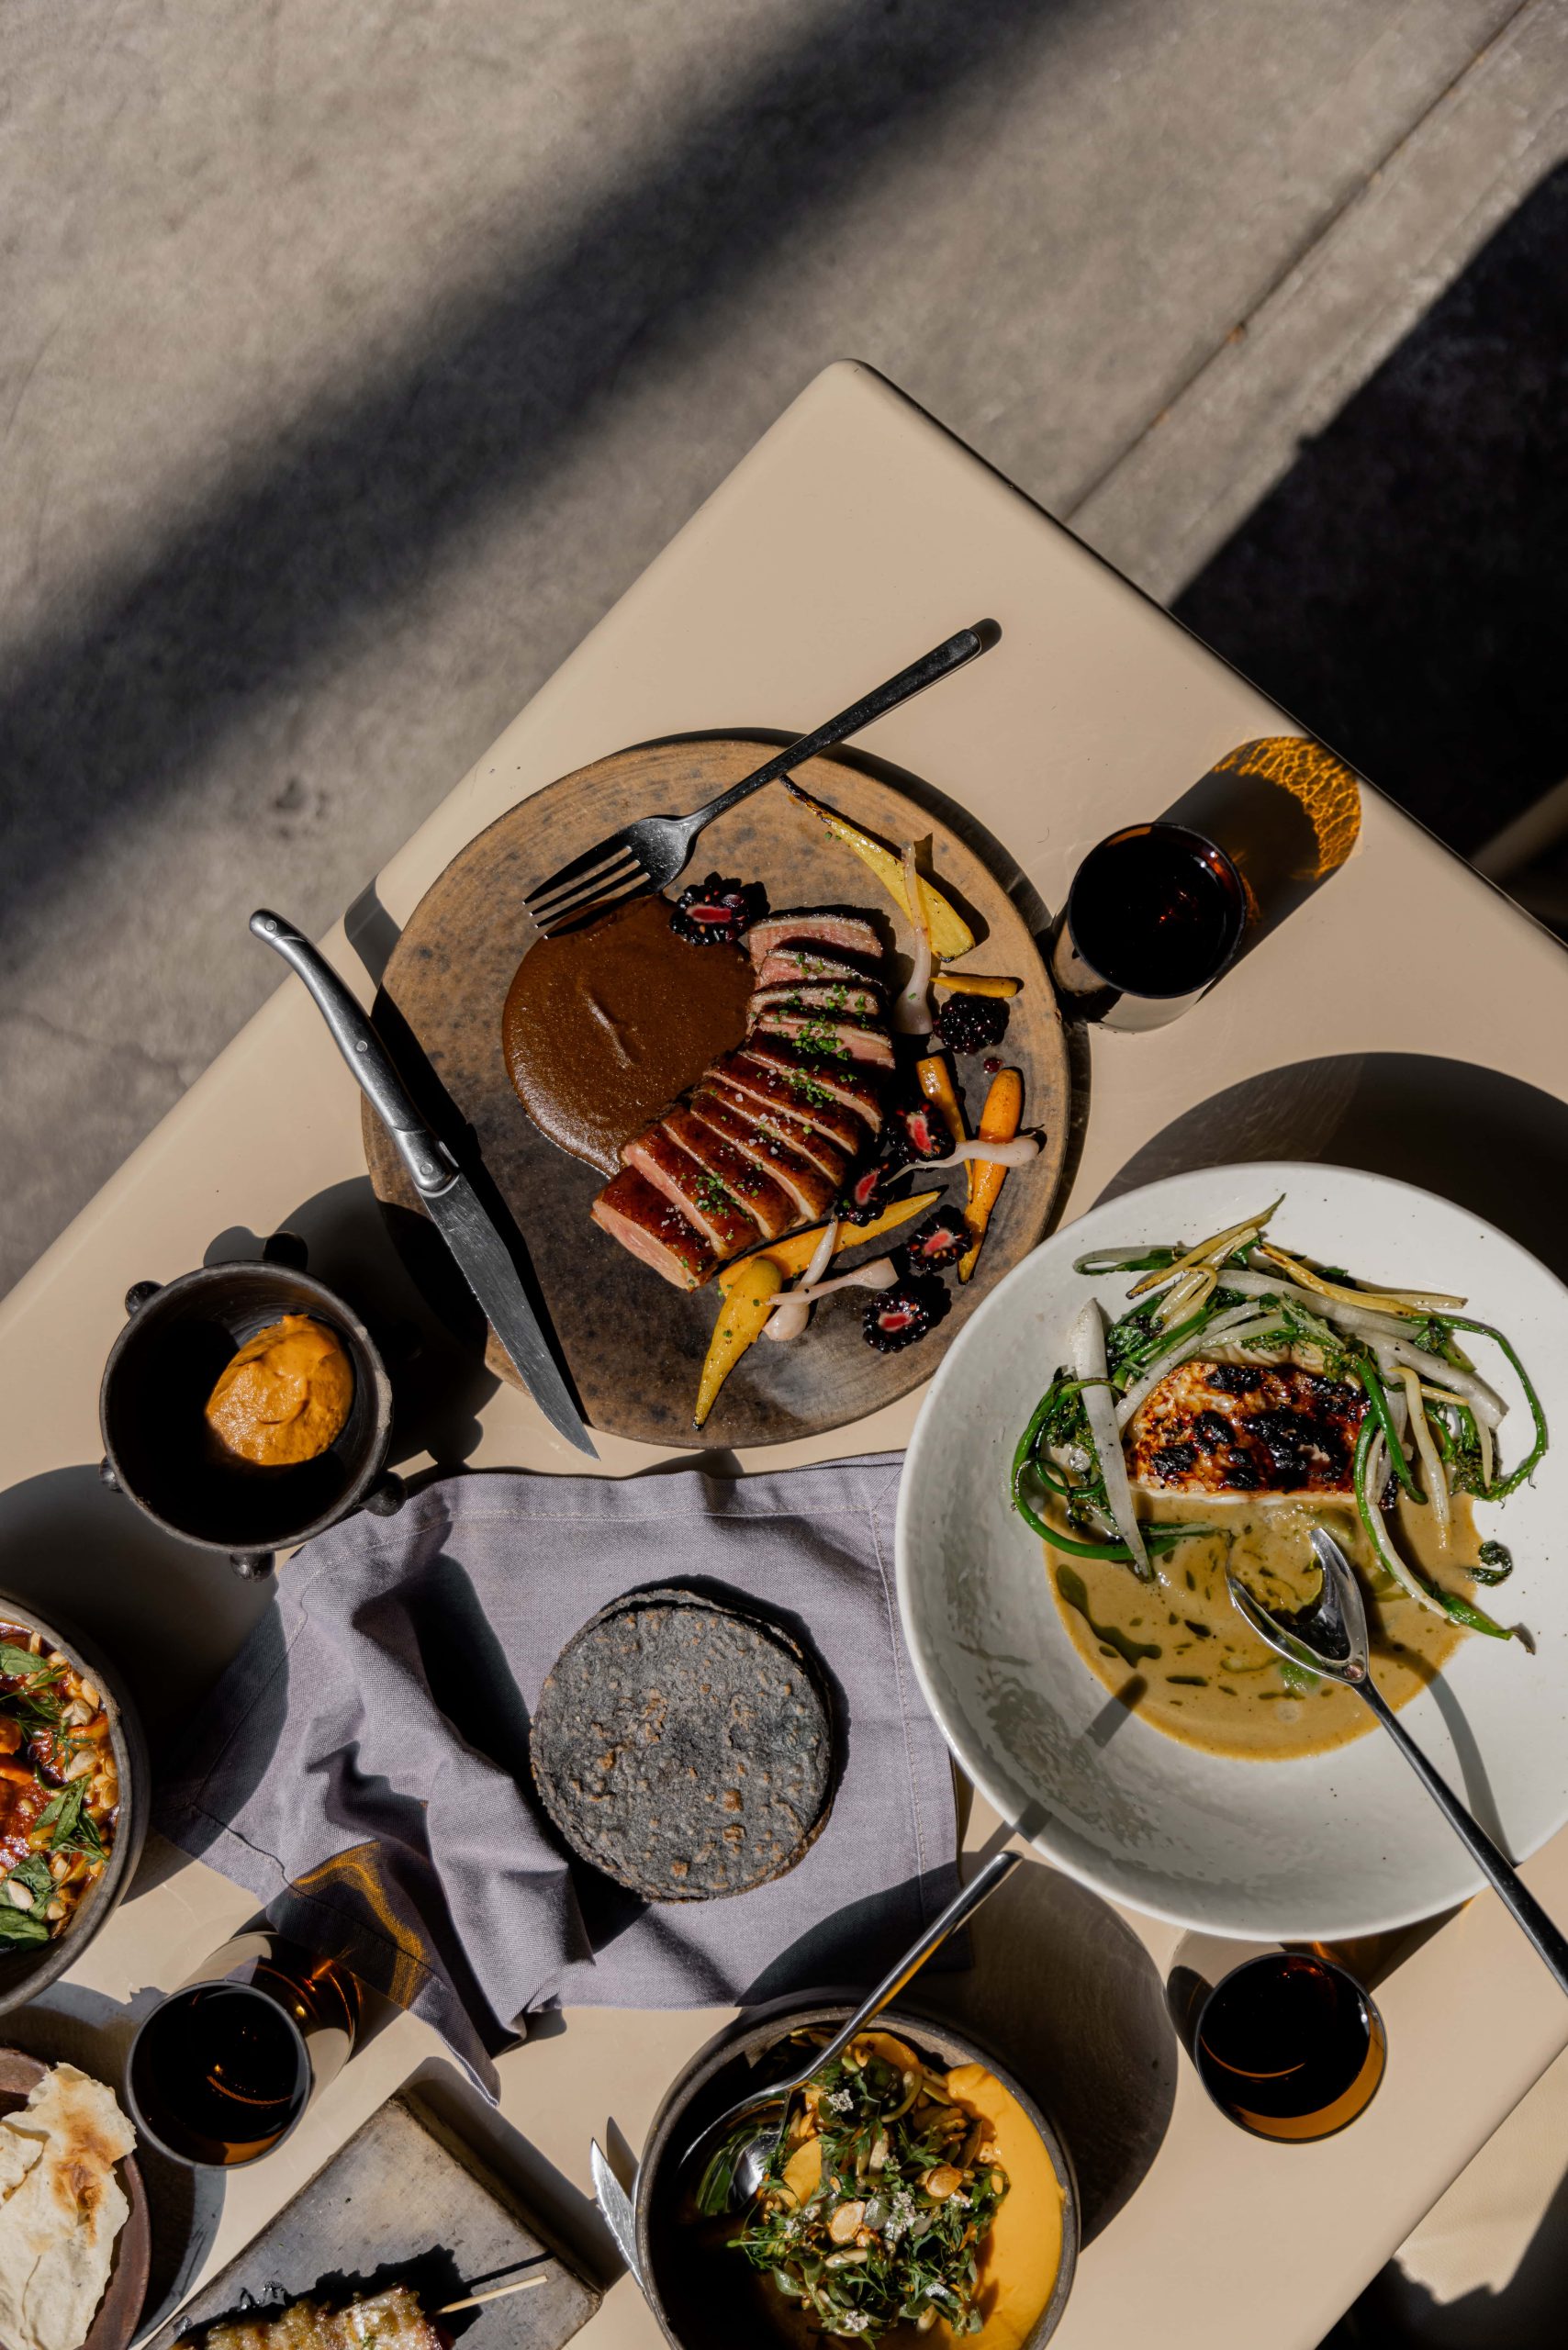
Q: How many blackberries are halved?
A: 5